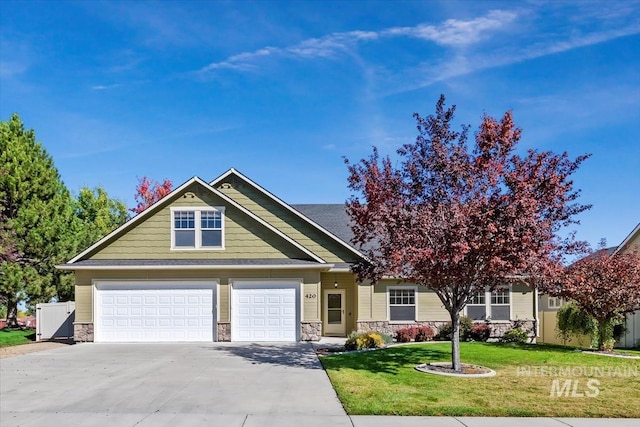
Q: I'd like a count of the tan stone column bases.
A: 3